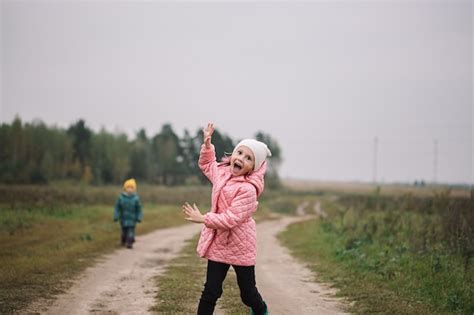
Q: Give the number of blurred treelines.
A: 1